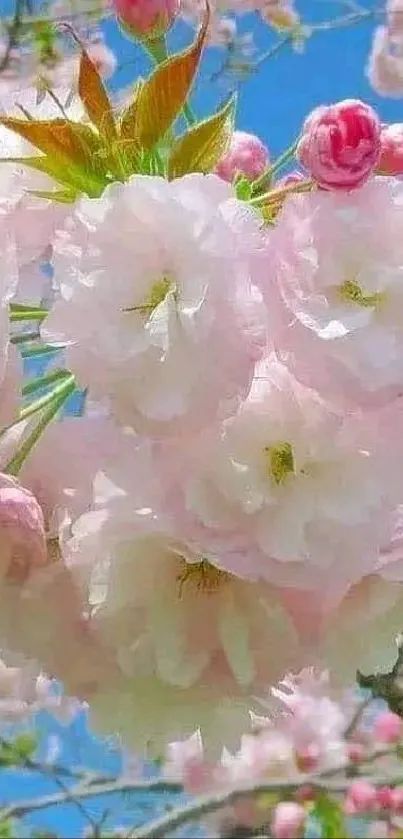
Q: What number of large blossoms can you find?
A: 4